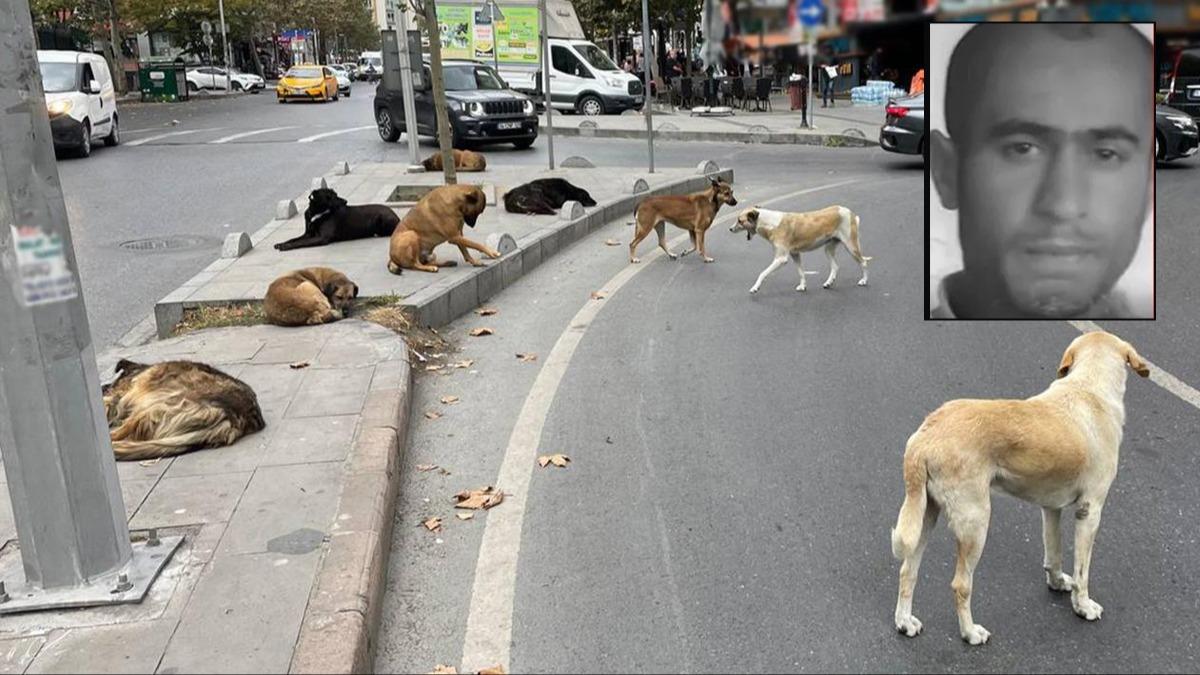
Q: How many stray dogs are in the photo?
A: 9